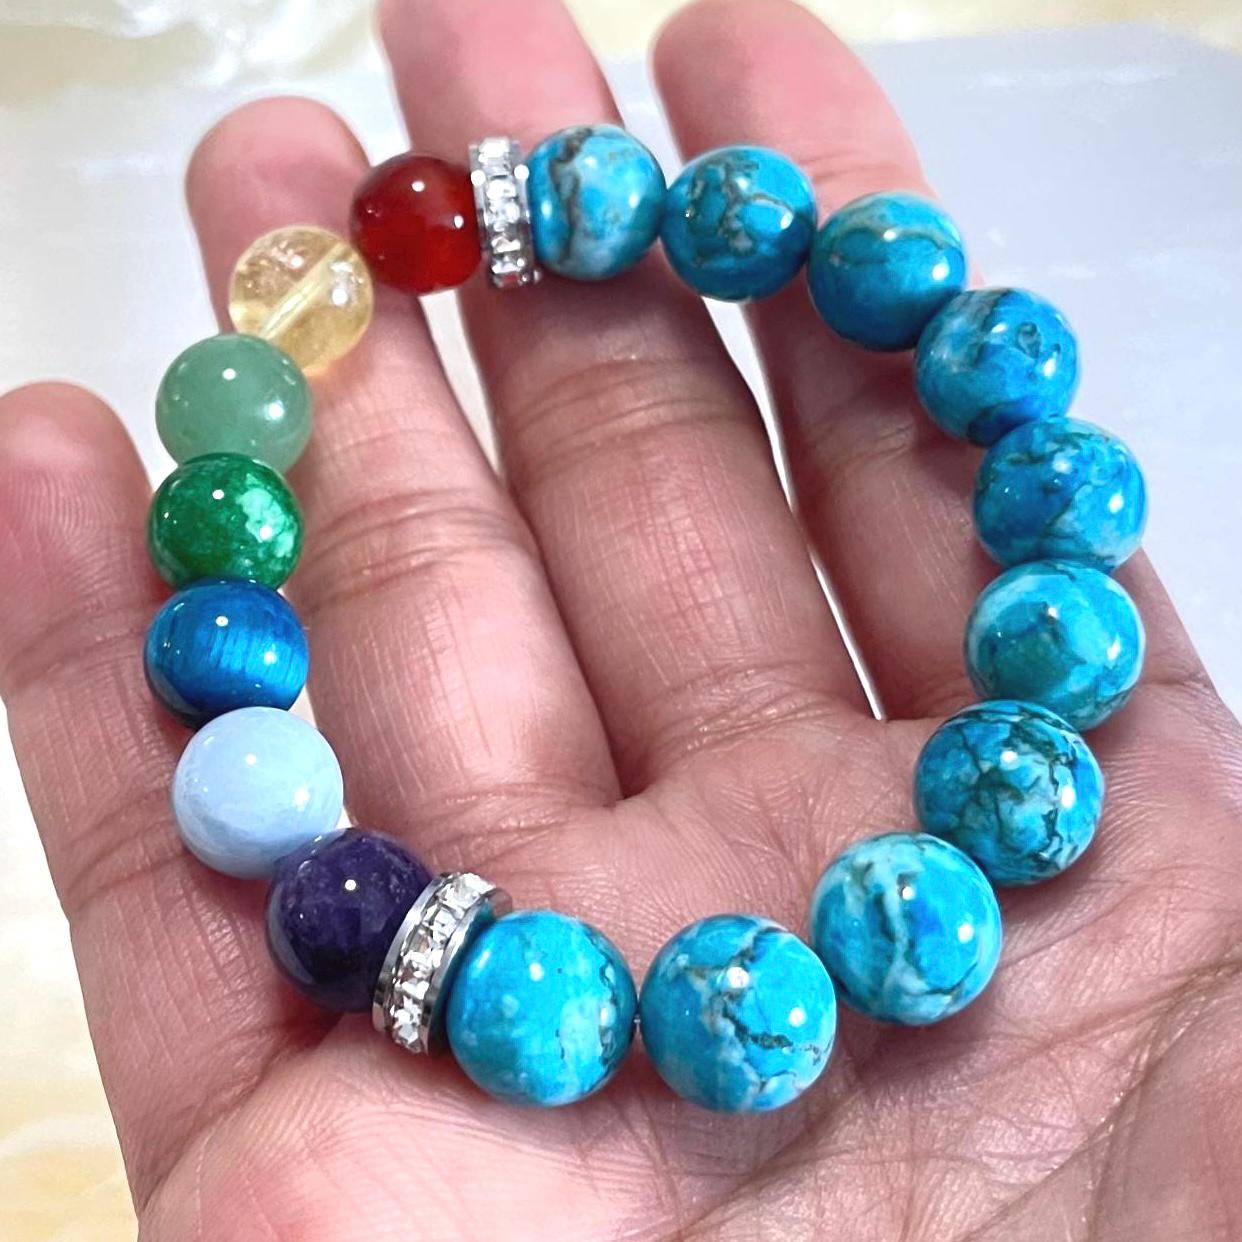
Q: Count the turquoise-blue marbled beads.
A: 10